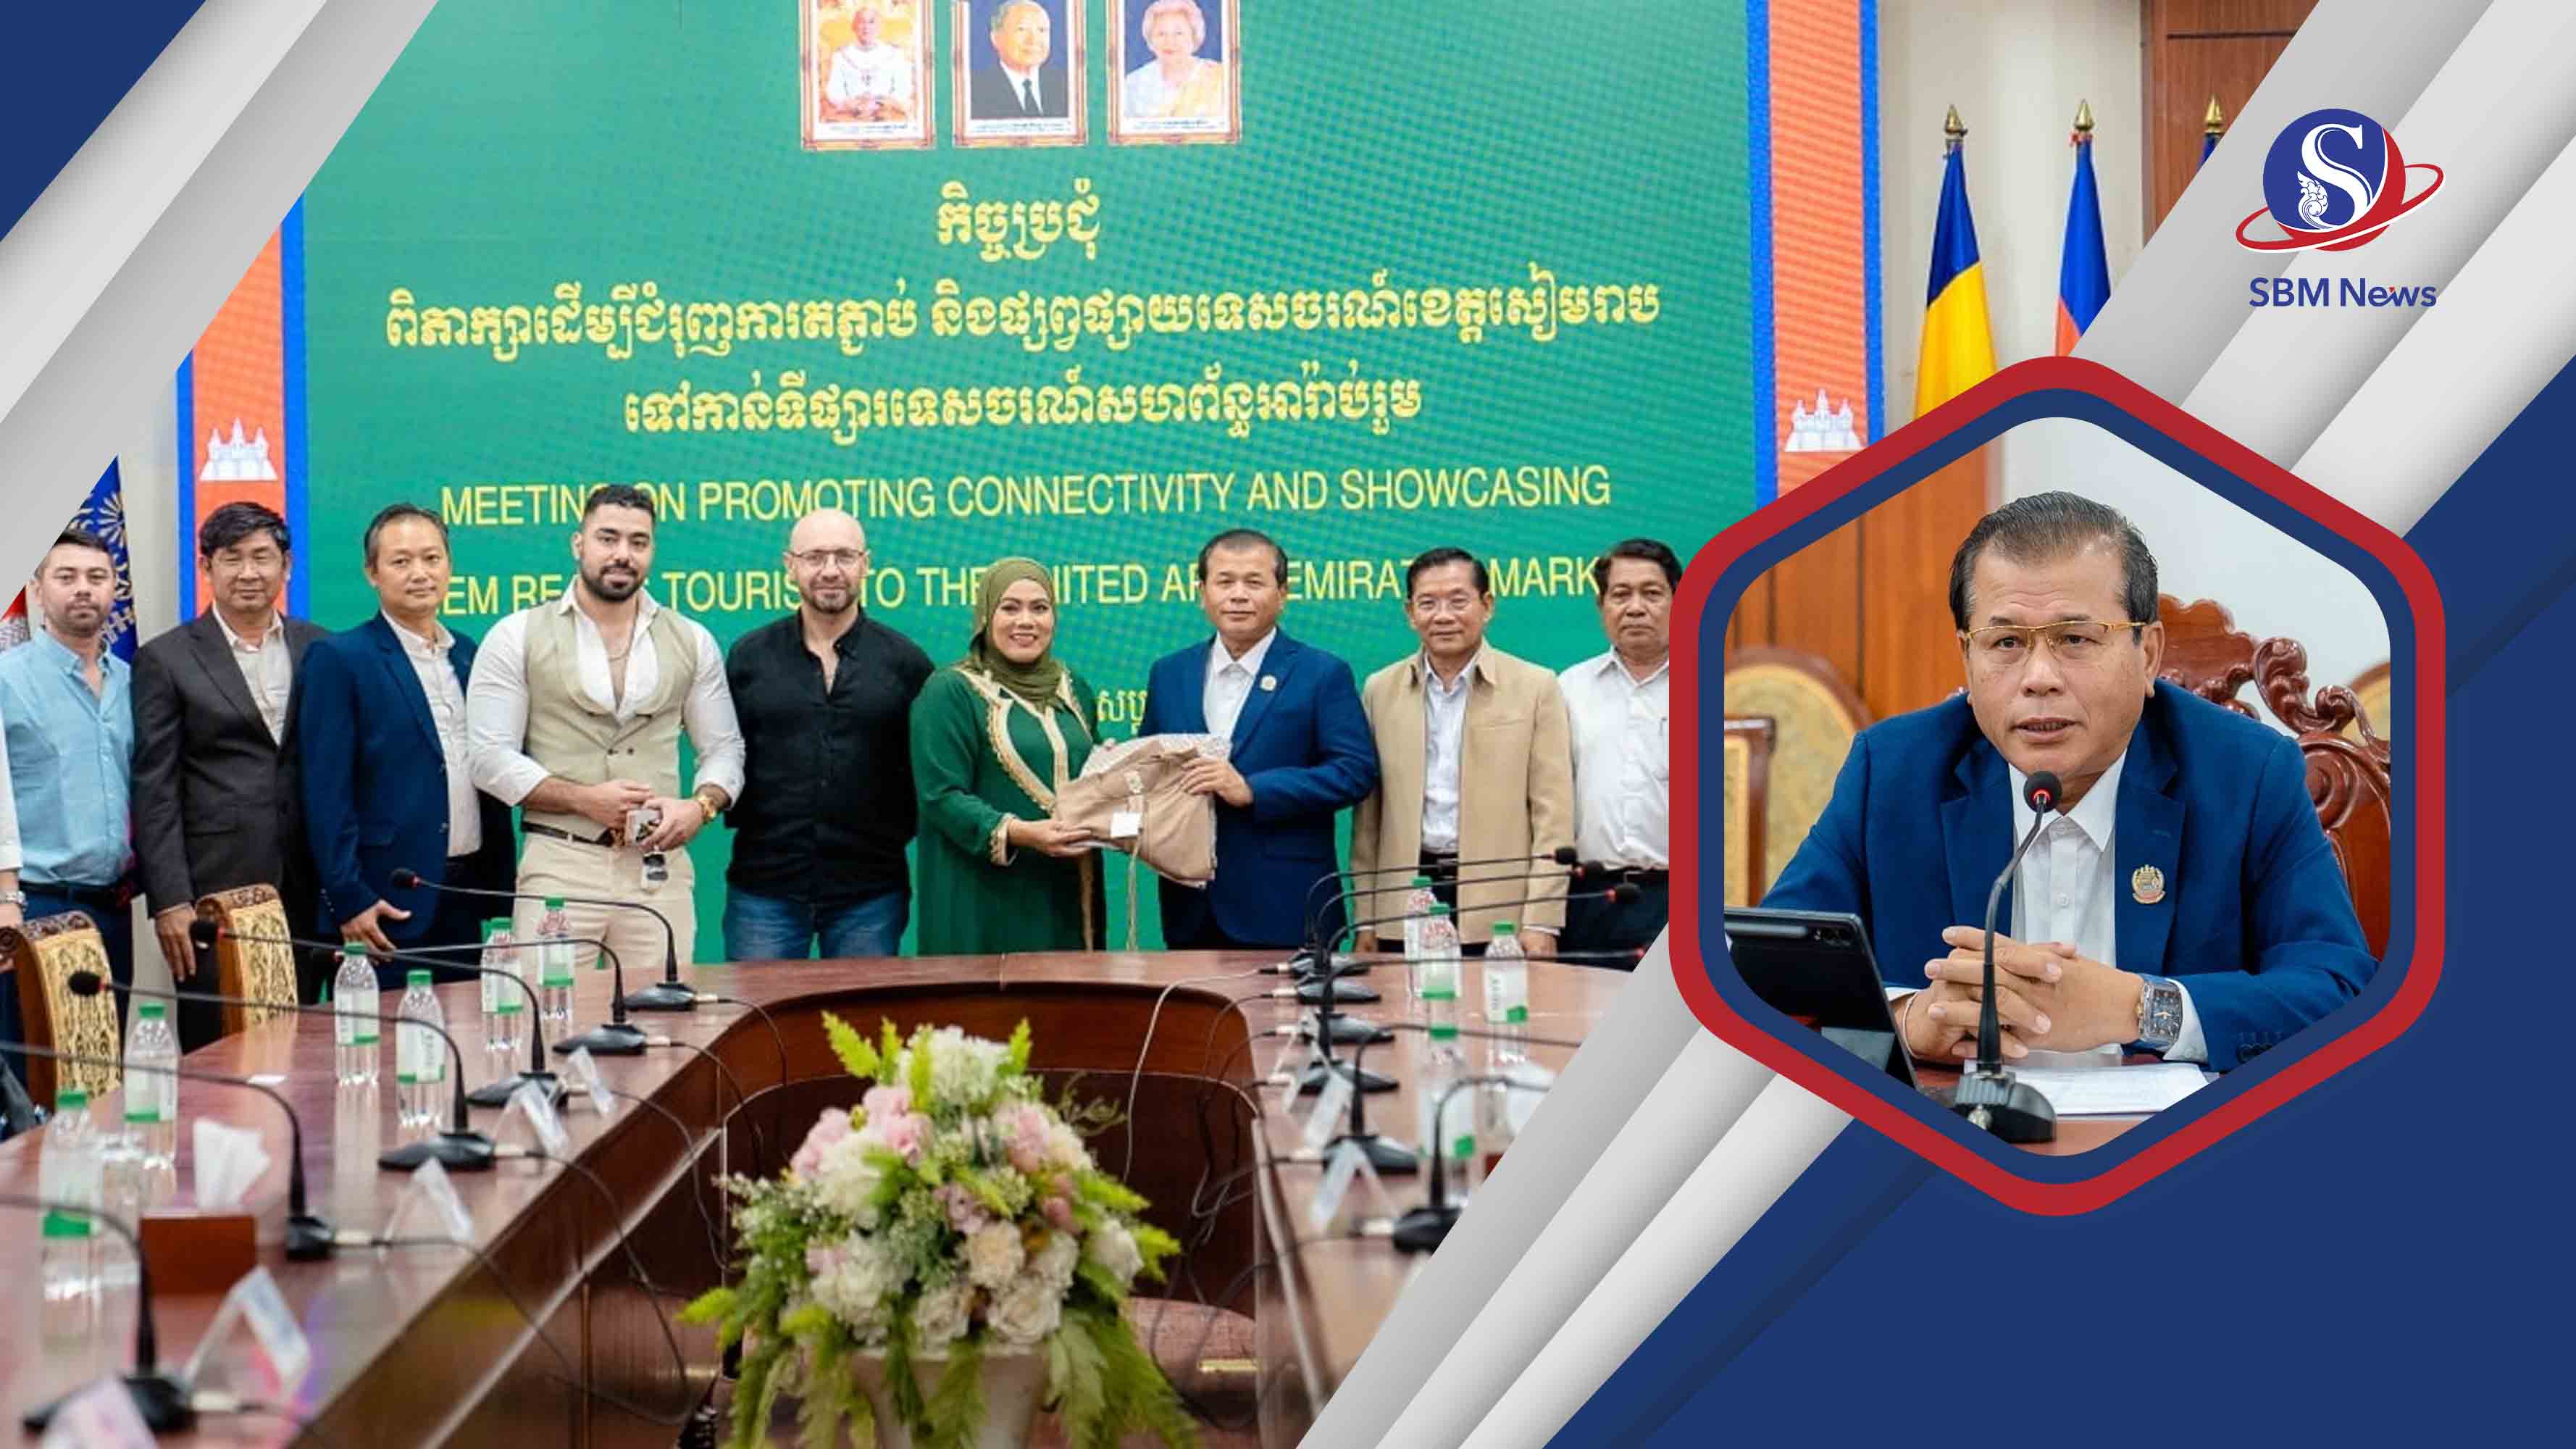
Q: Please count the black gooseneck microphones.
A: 13